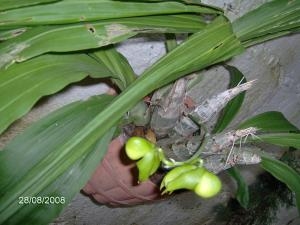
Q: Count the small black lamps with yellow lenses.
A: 0